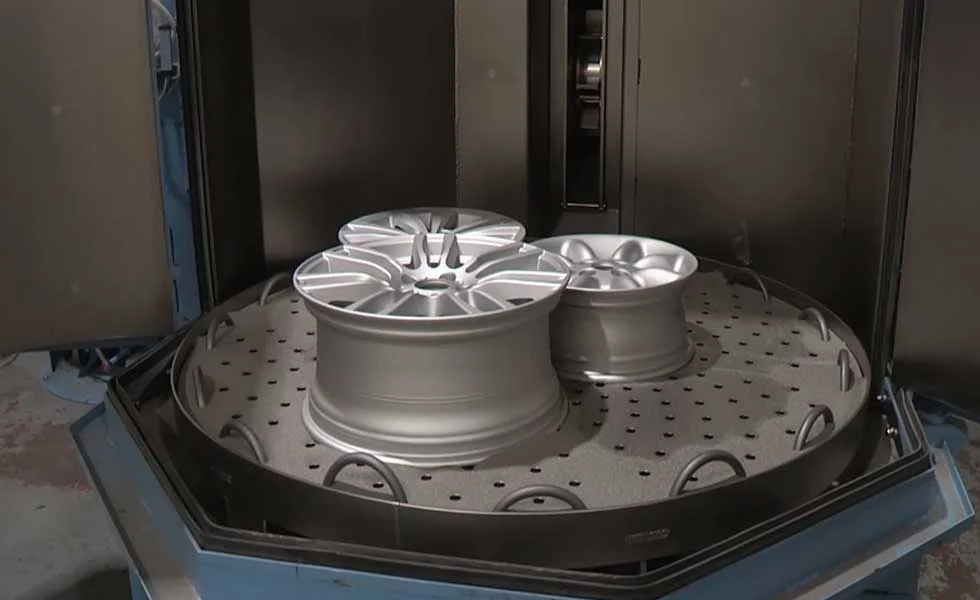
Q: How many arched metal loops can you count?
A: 11